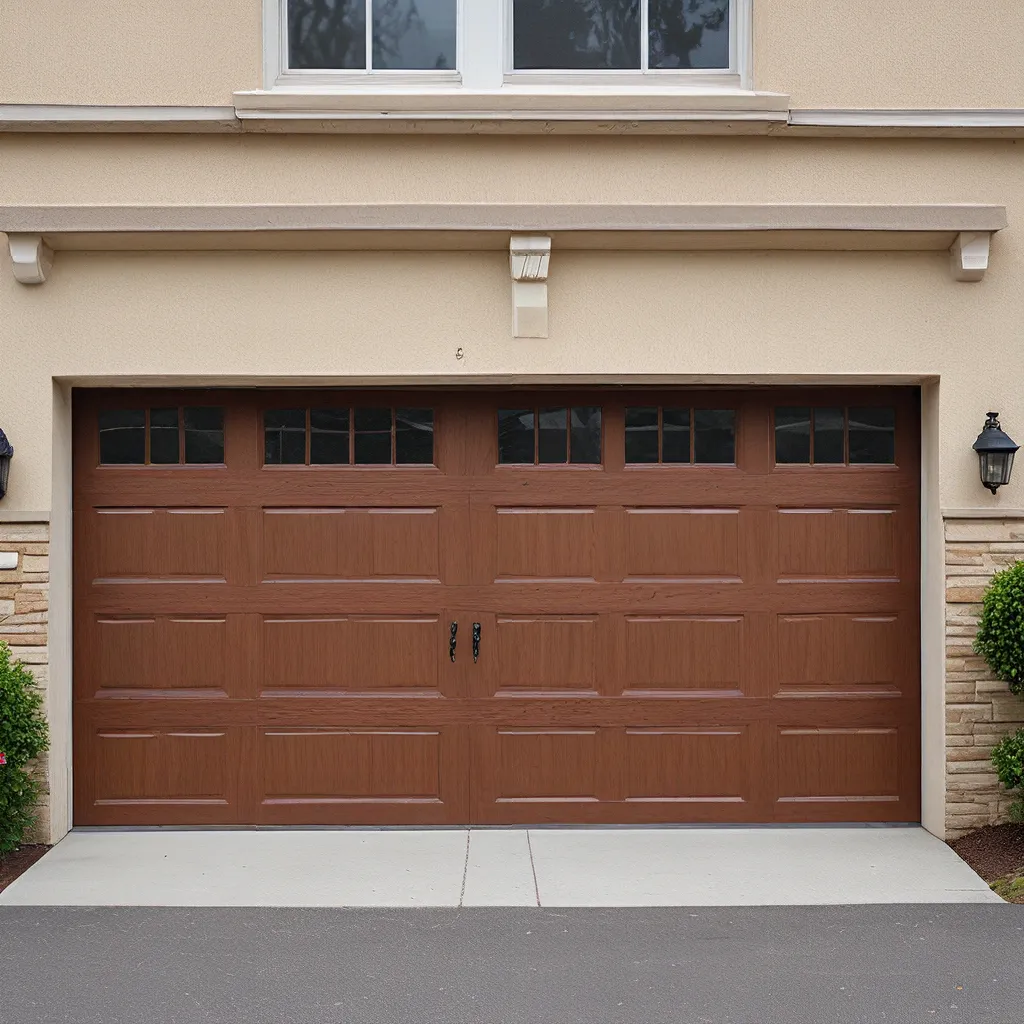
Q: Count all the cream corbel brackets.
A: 3